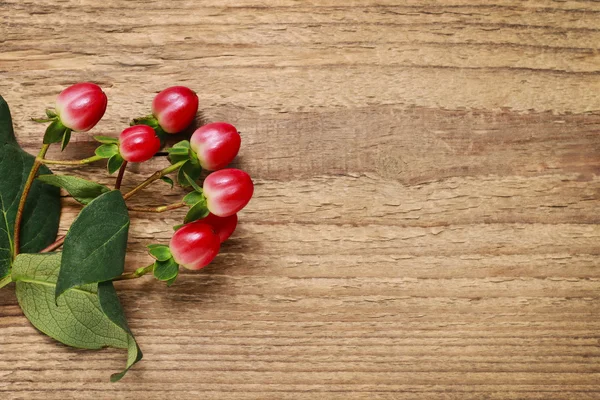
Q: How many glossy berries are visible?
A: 7